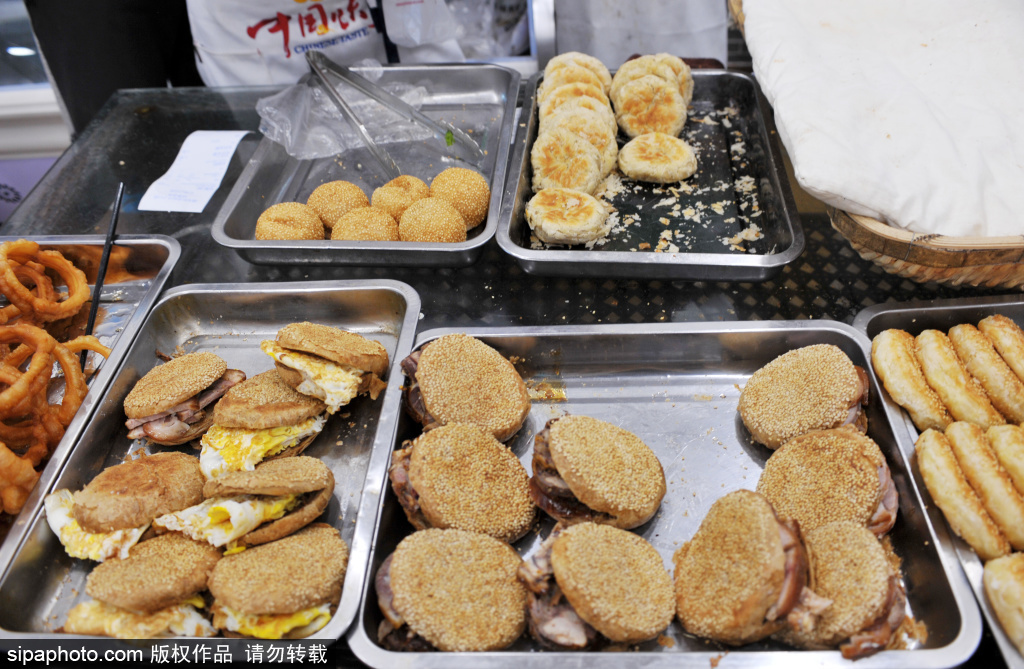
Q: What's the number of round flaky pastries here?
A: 11